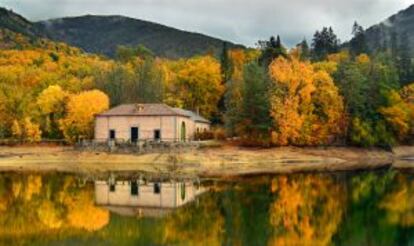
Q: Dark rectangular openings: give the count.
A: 3